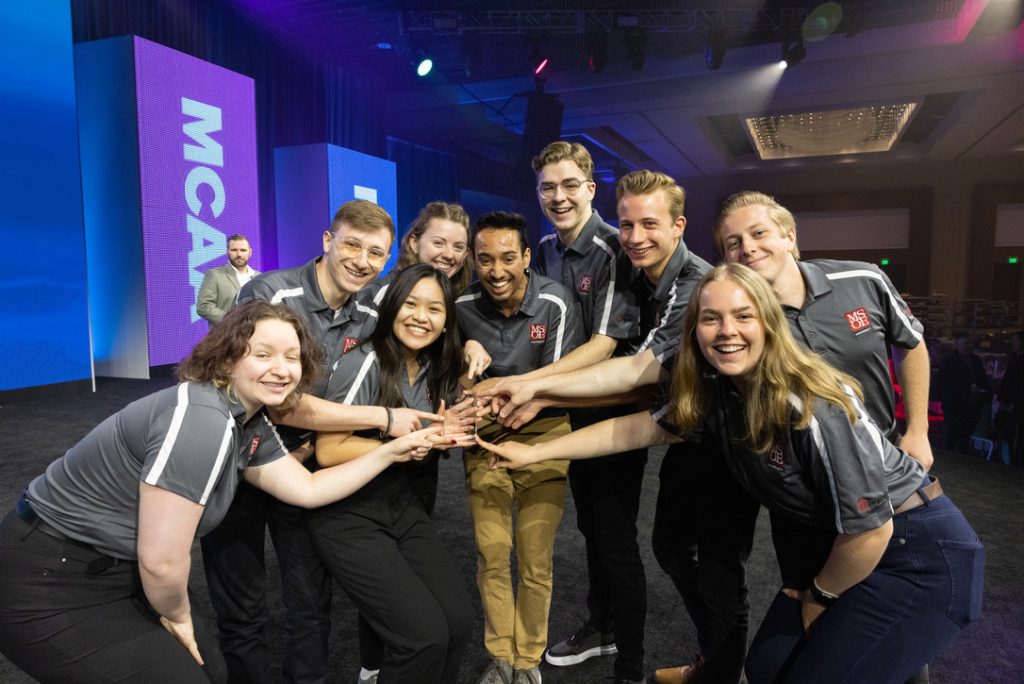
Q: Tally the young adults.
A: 9